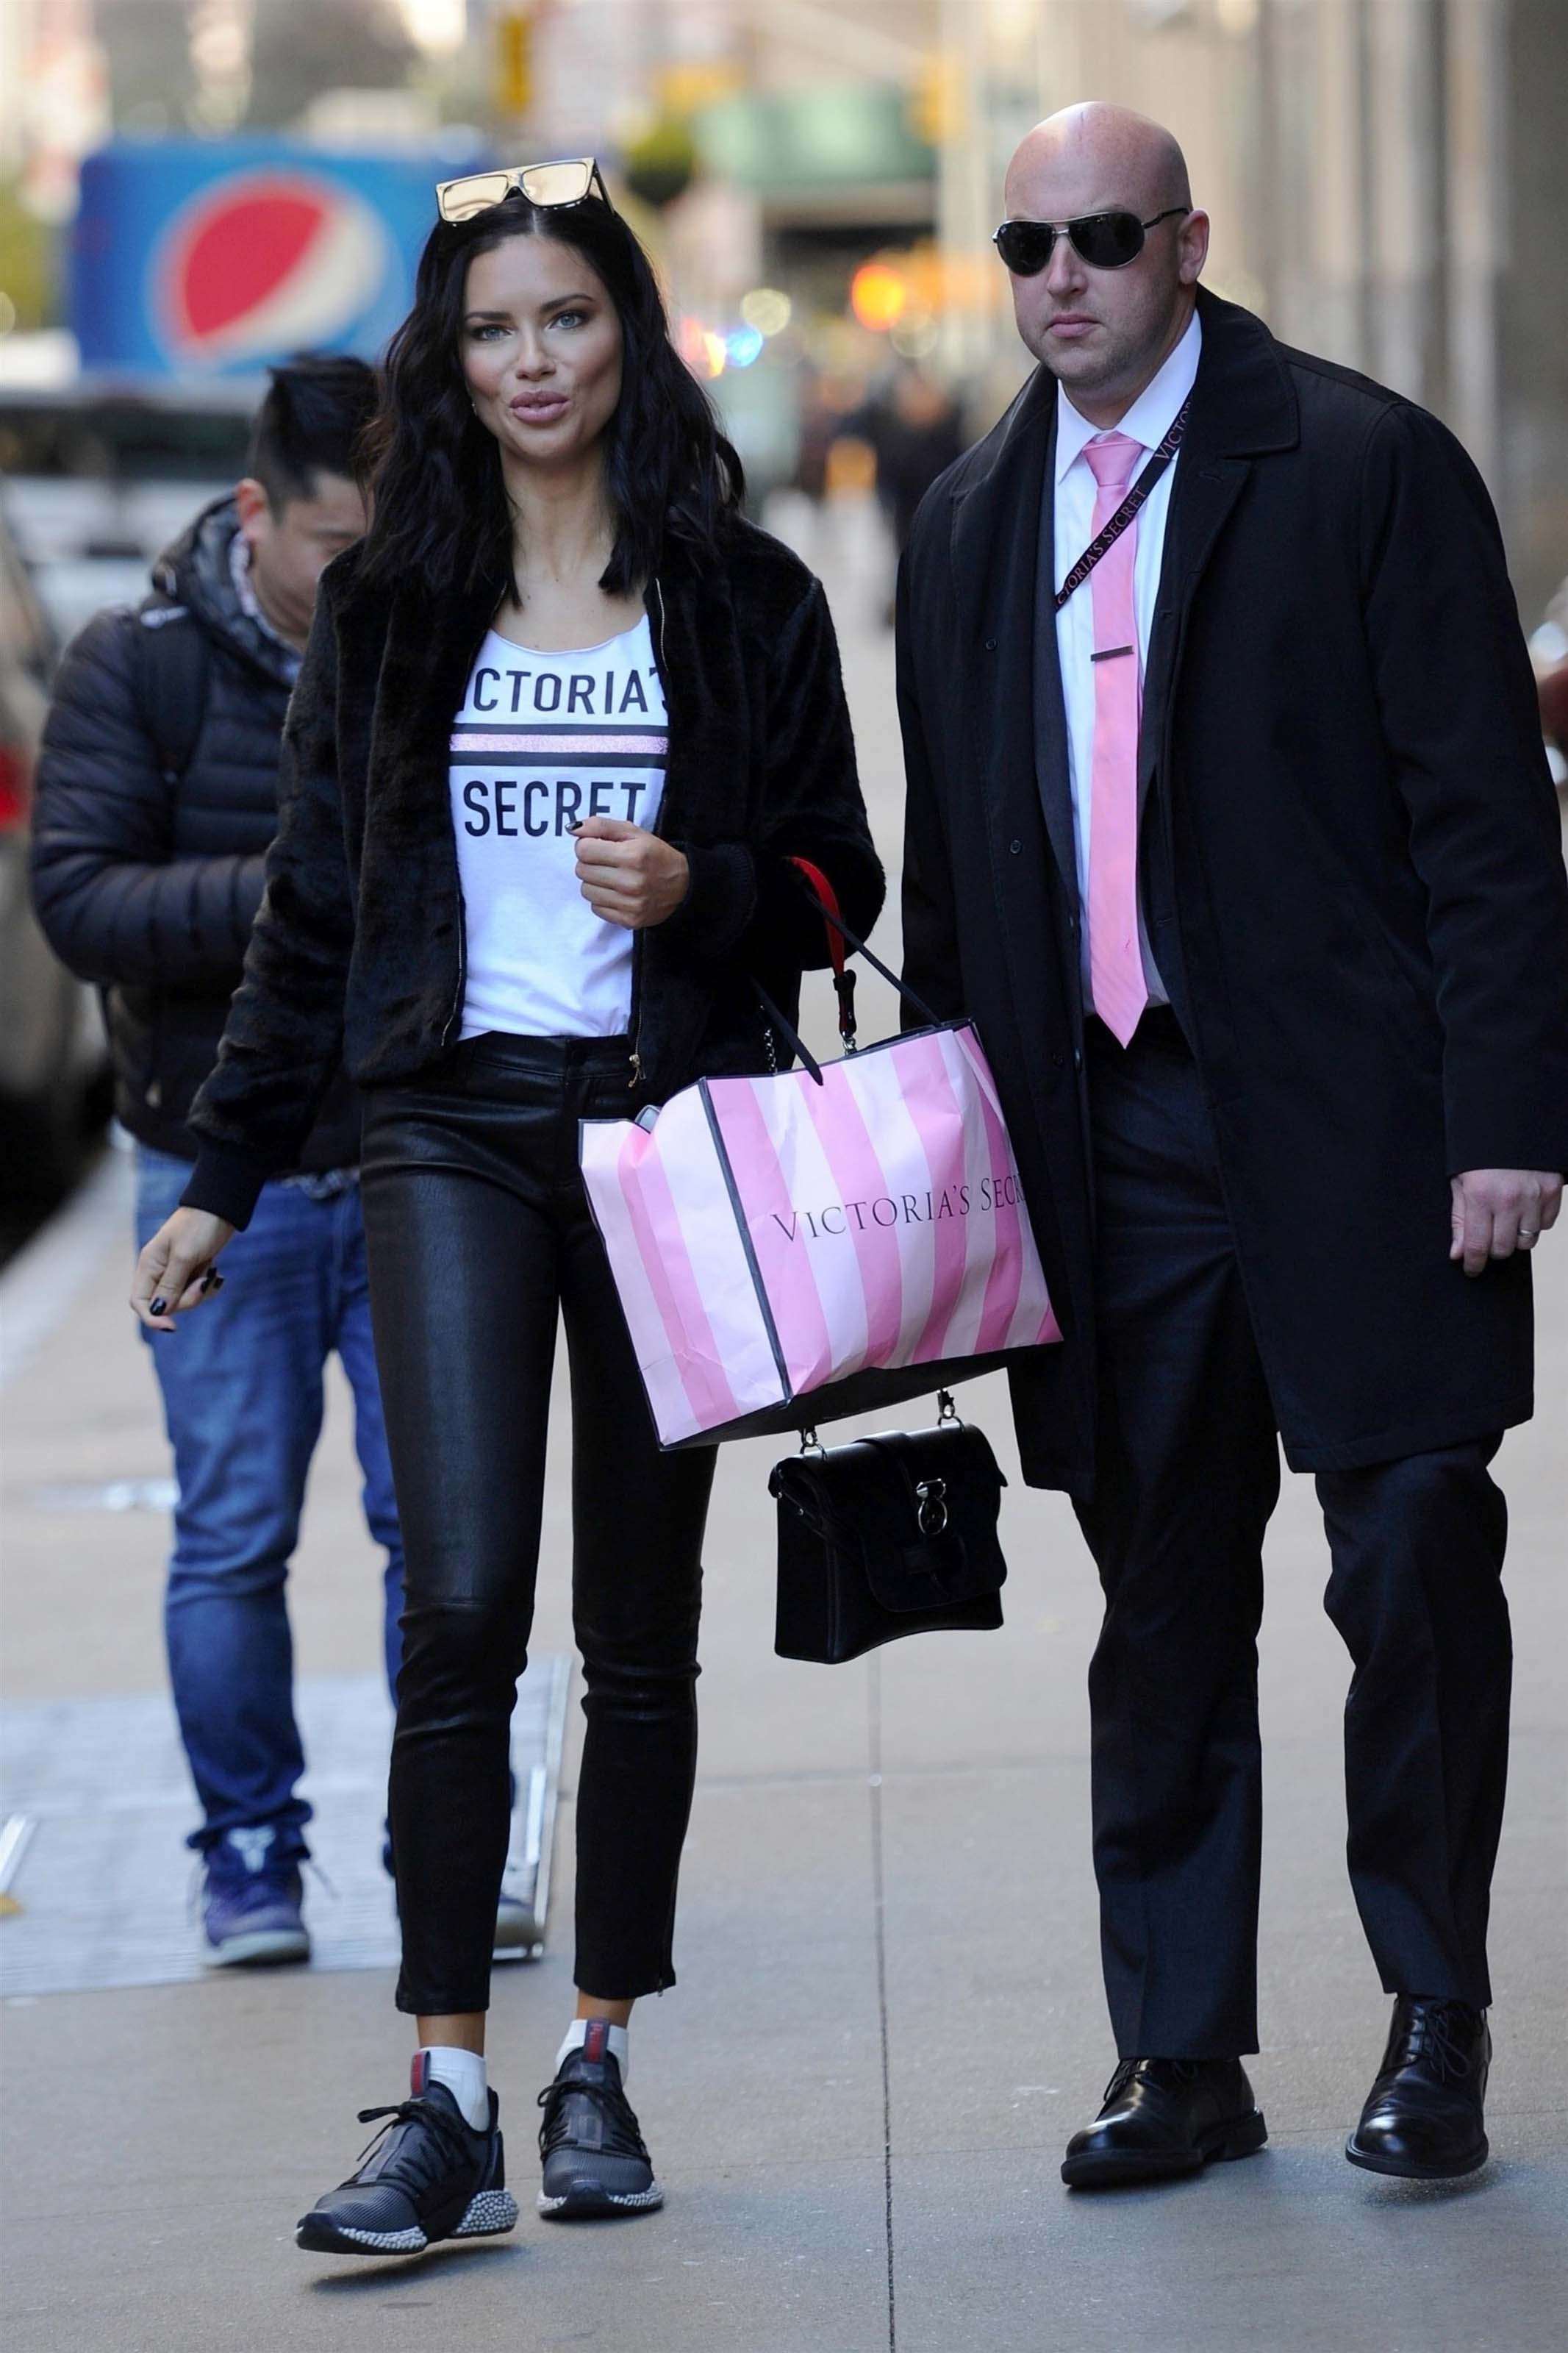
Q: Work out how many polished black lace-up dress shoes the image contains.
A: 2